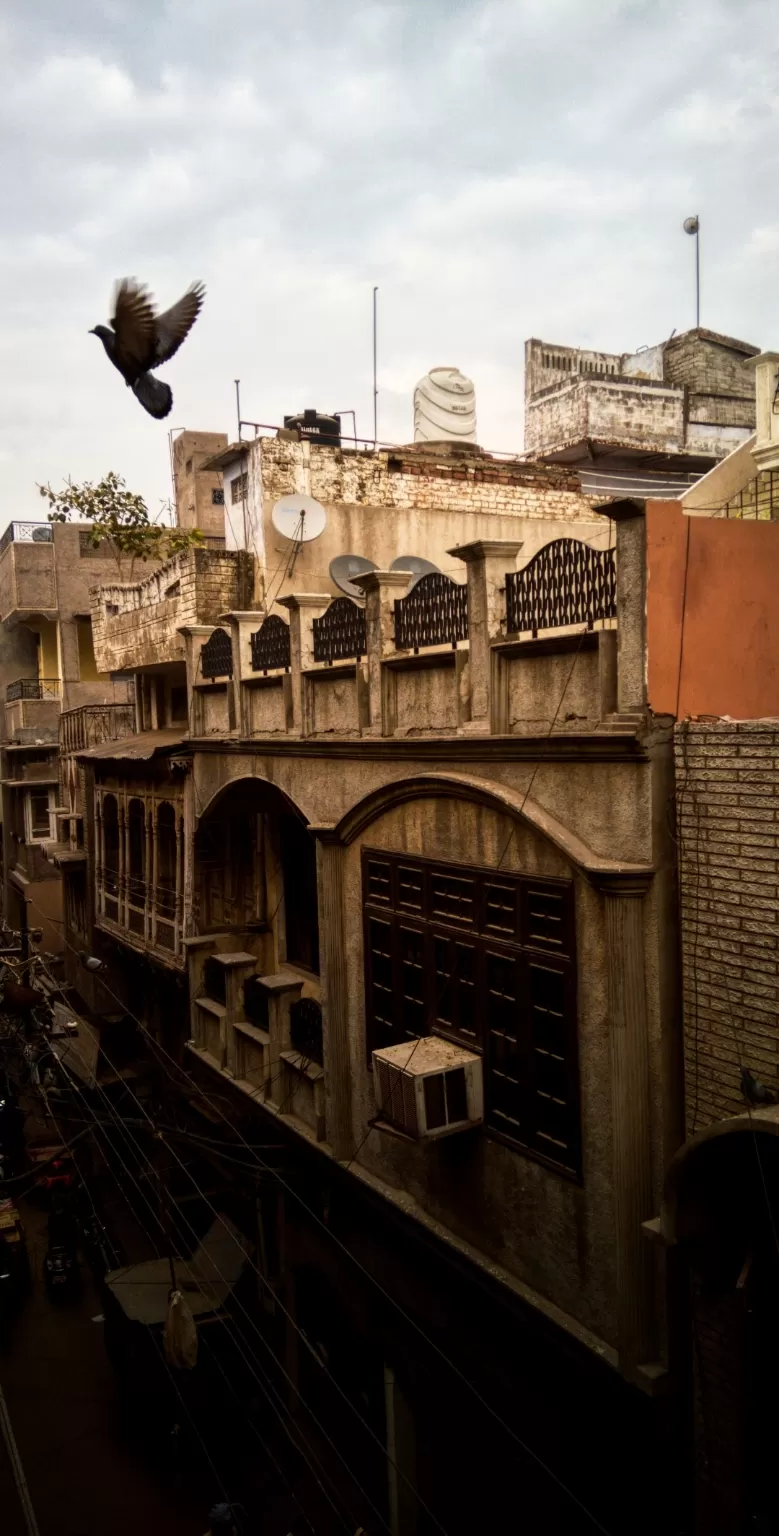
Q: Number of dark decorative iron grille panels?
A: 8